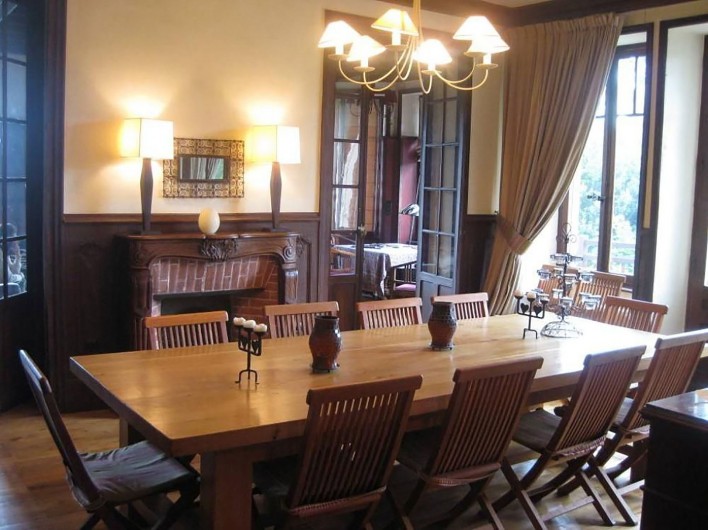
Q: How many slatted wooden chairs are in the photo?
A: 12